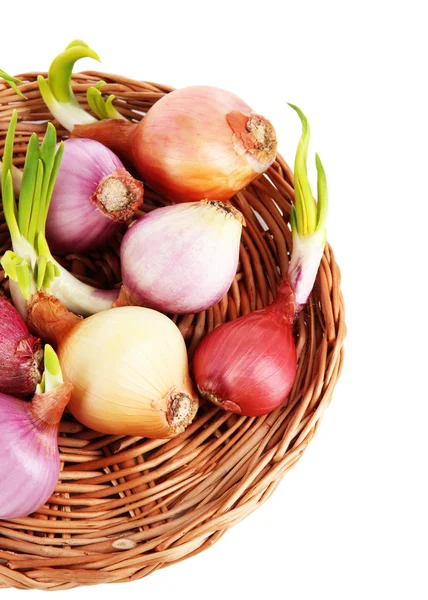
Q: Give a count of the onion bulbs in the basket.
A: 7